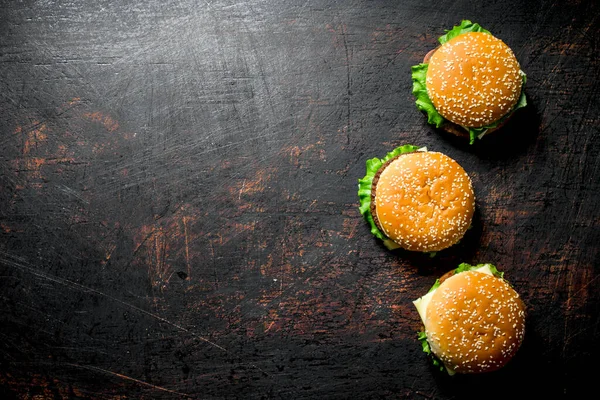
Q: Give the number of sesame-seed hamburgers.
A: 3